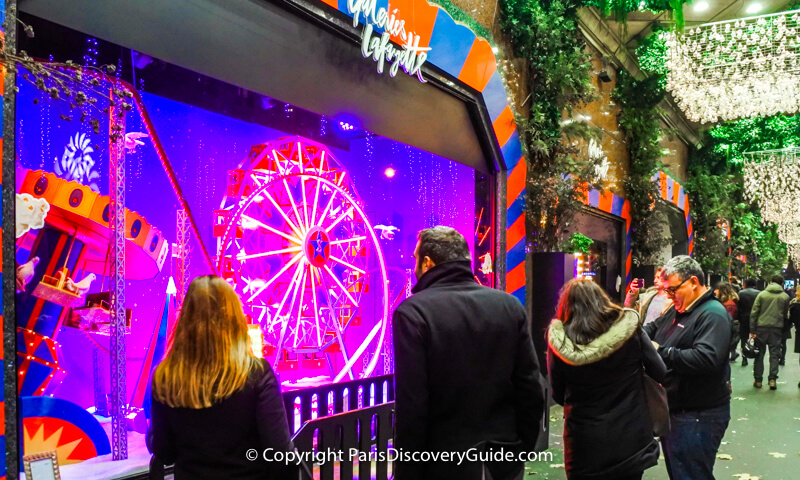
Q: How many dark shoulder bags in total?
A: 1